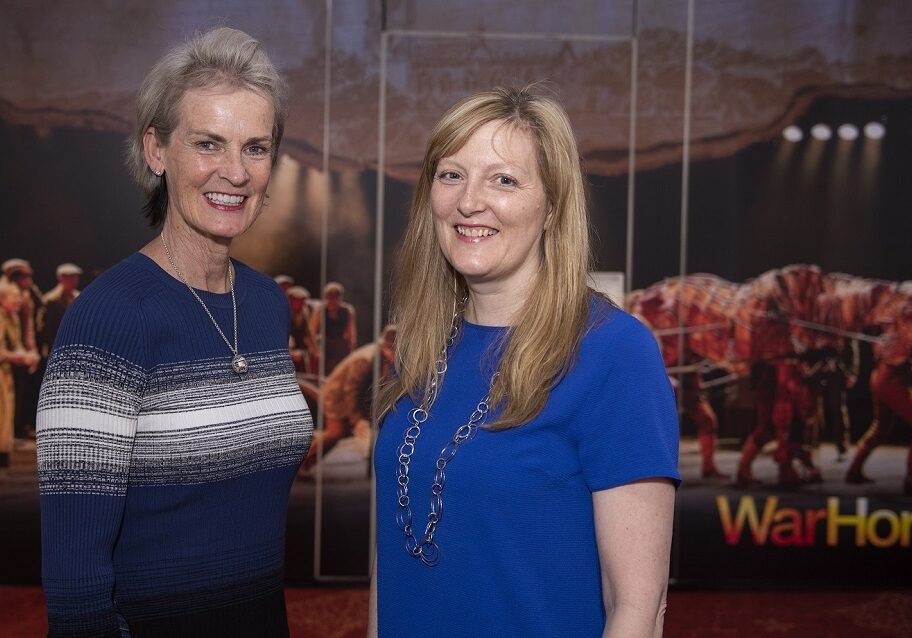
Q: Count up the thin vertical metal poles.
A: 4